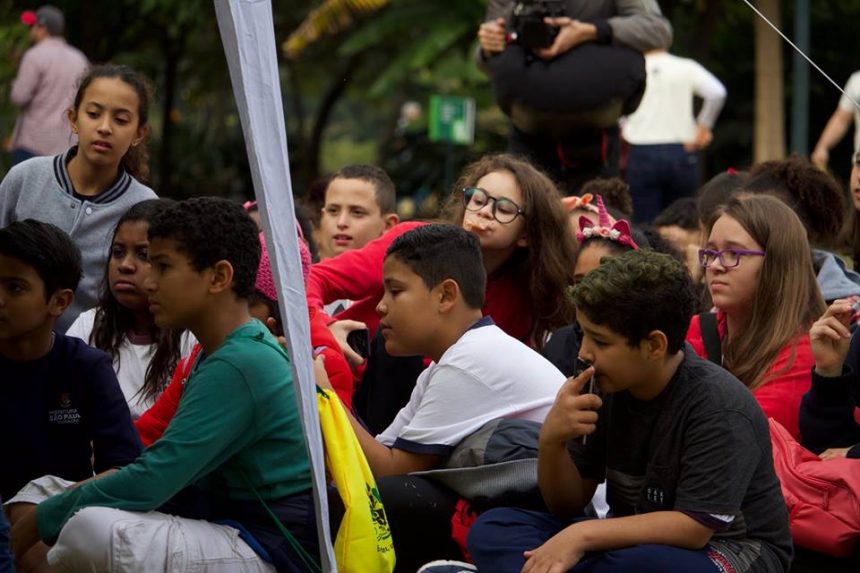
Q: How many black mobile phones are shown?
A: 2